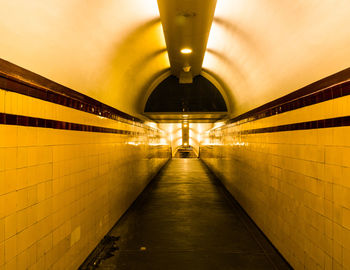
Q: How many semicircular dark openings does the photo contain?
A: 1